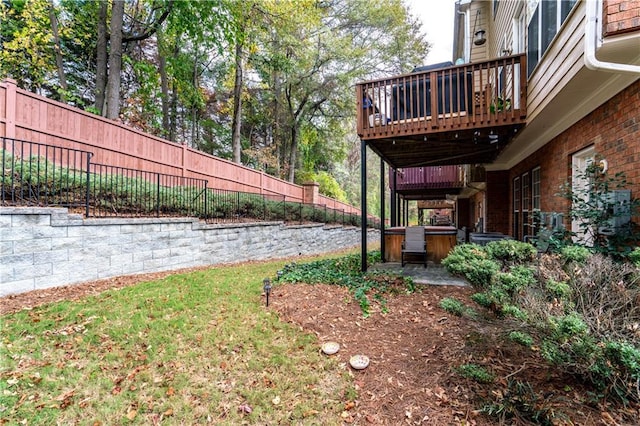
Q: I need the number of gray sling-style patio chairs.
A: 1